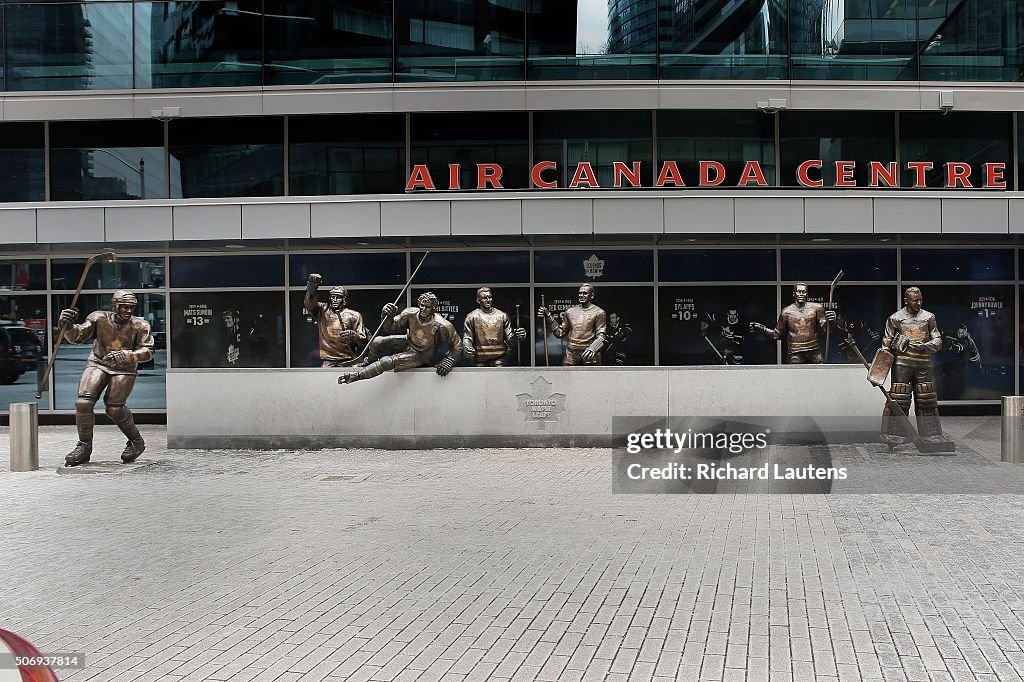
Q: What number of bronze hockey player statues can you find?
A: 7